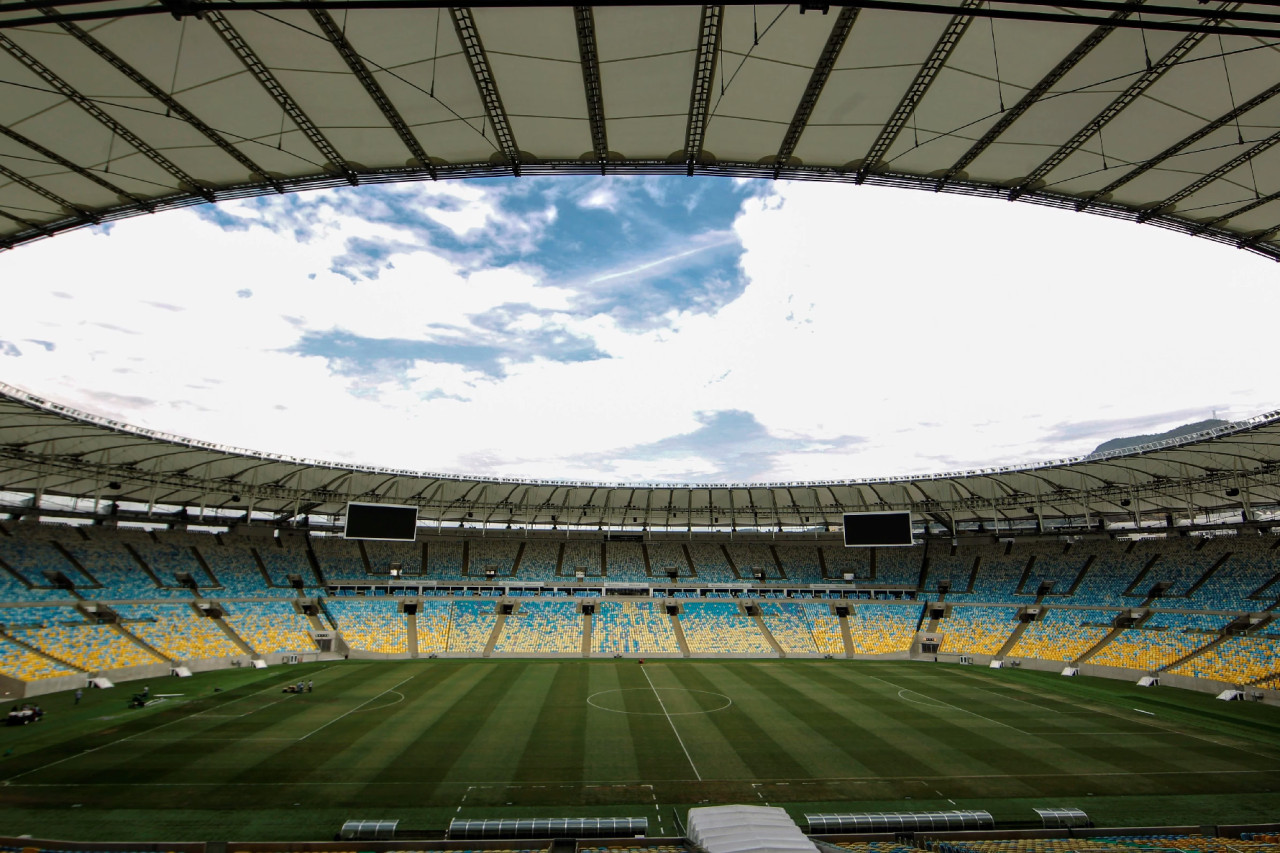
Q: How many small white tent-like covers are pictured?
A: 7